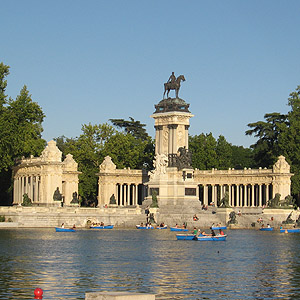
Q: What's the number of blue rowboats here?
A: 10